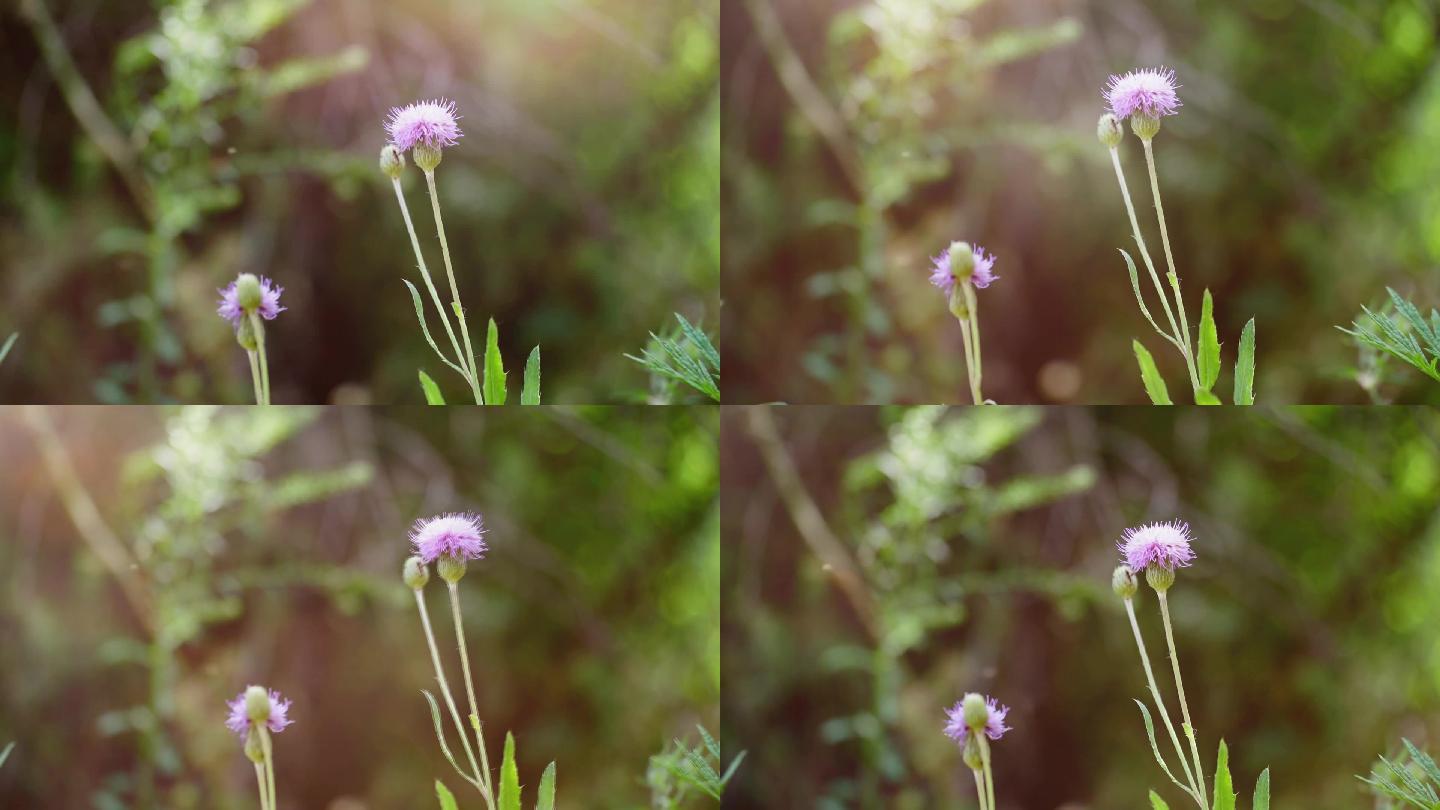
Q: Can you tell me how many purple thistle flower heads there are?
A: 8